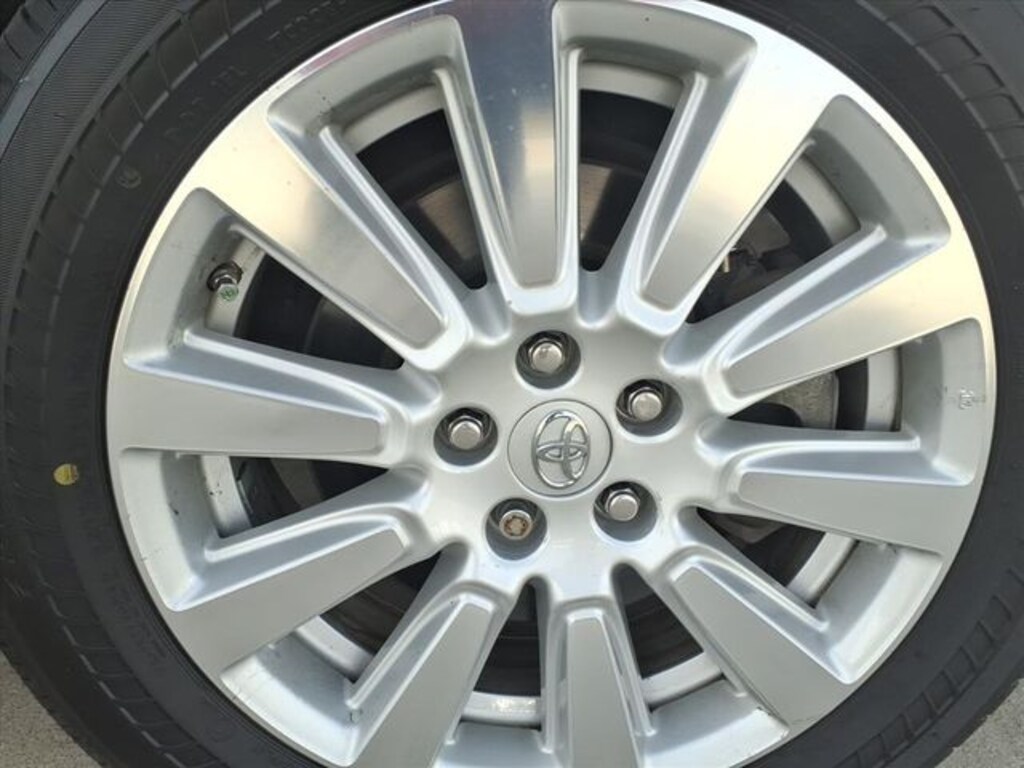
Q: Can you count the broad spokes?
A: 10